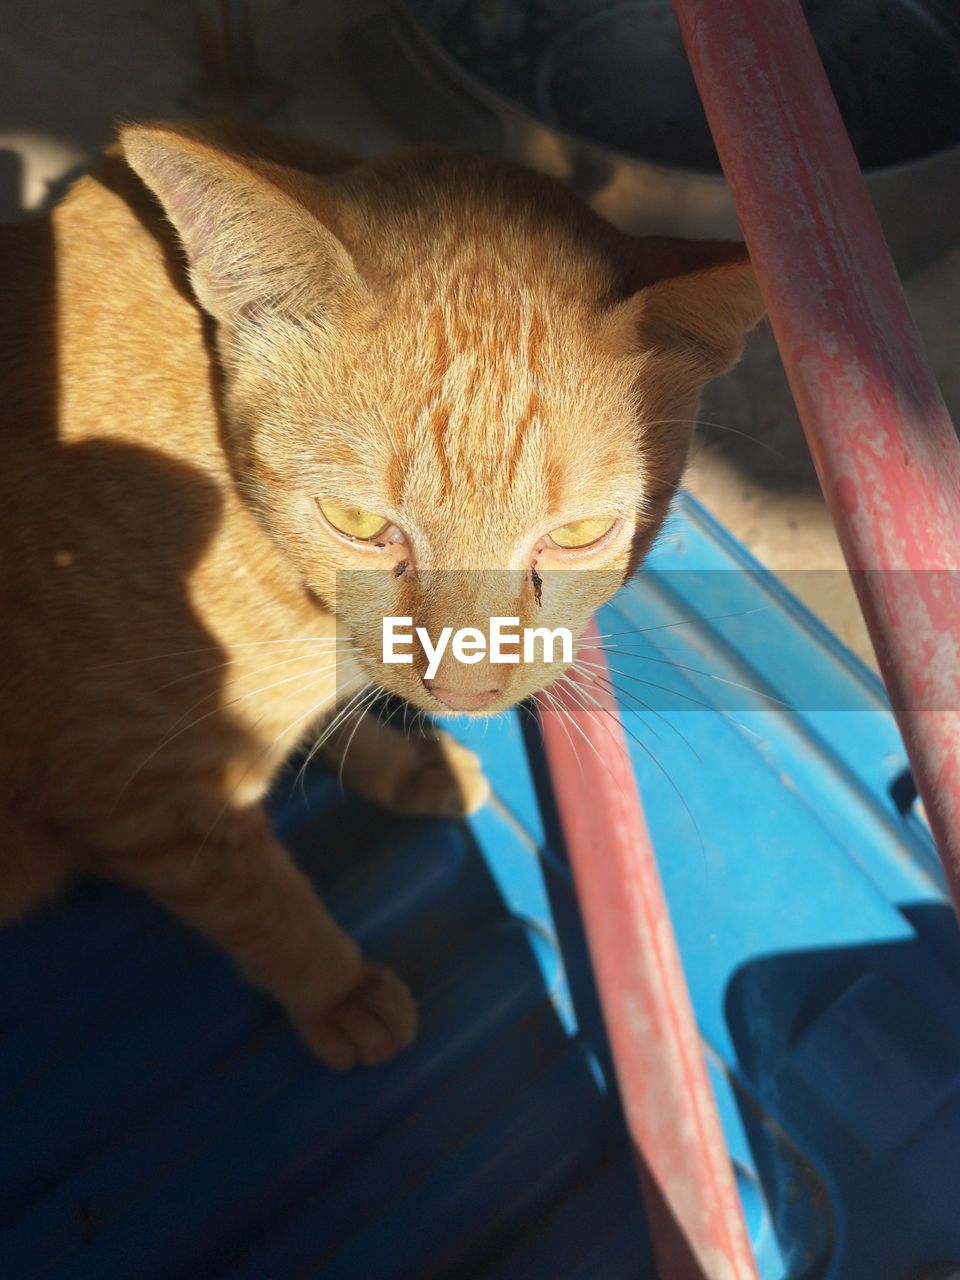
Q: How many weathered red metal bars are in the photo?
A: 2